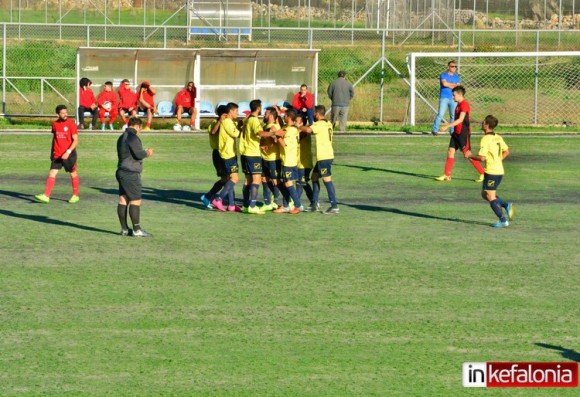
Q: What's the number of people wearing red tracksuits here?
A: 6